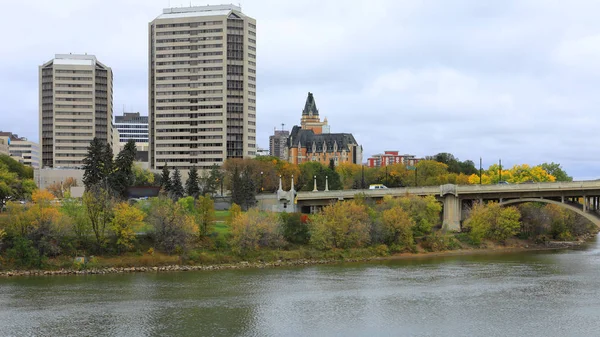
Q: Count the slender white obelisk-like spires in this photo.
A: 4